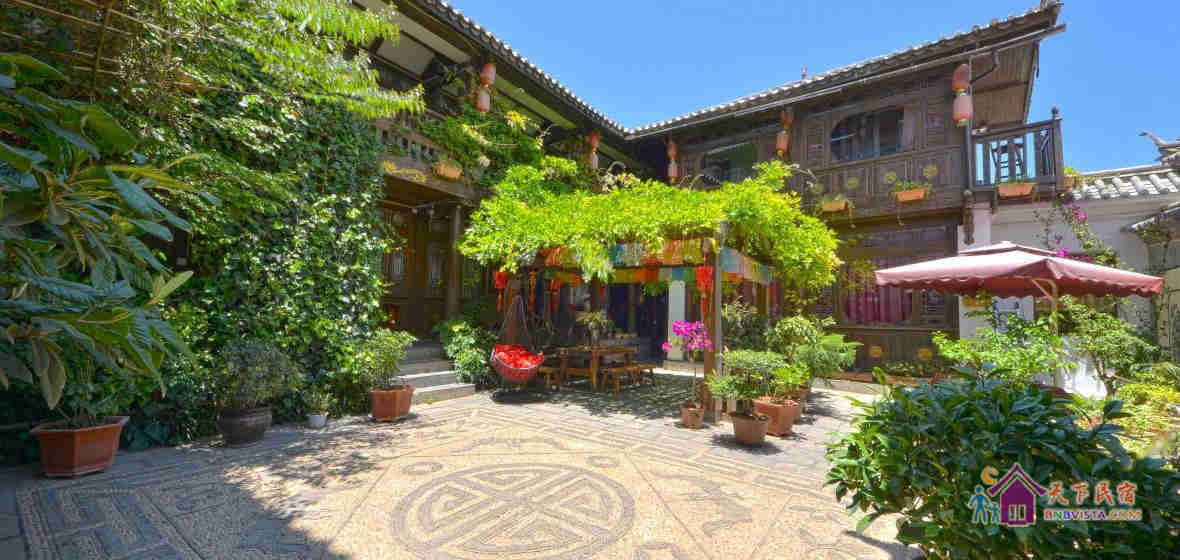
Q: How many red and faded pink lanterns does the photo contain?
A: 10